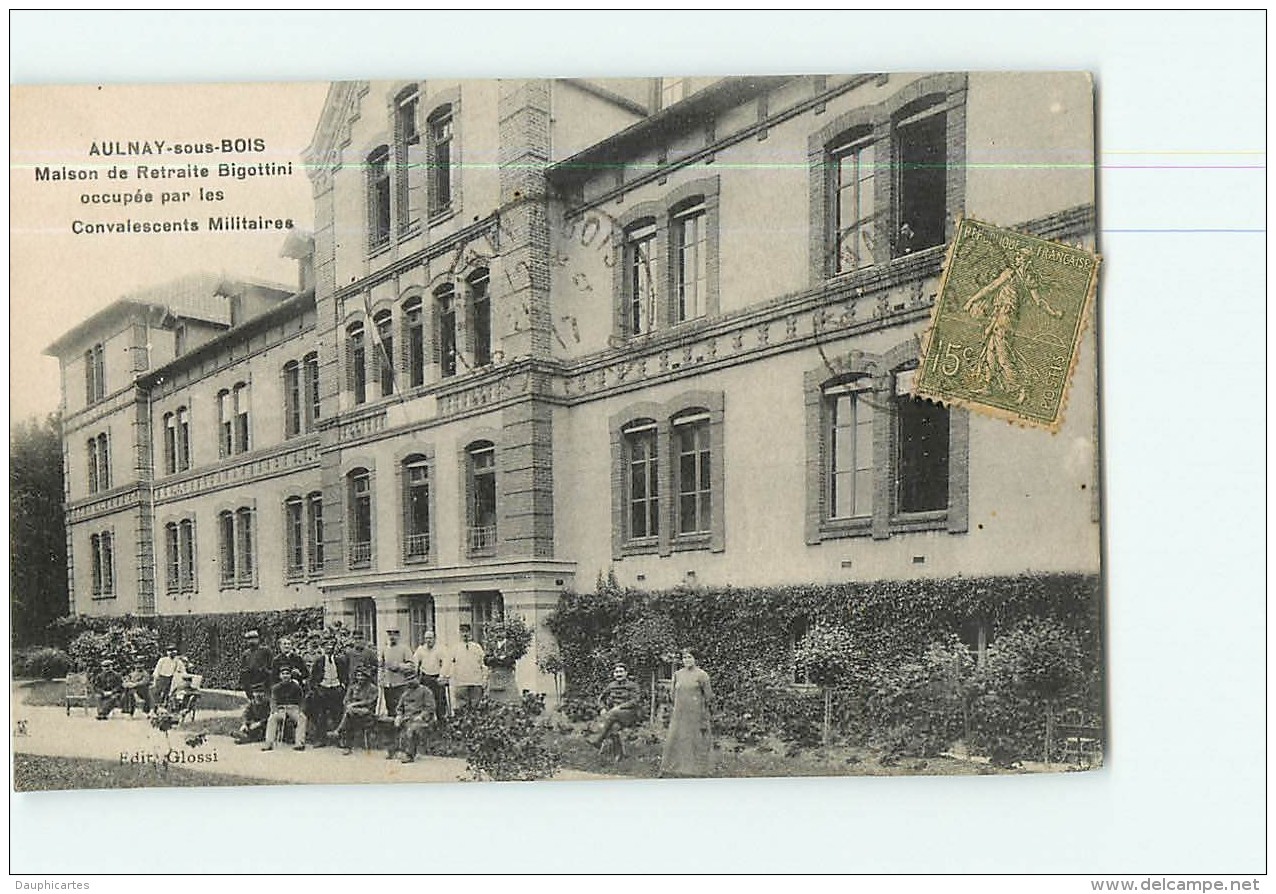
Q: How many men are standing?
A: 8